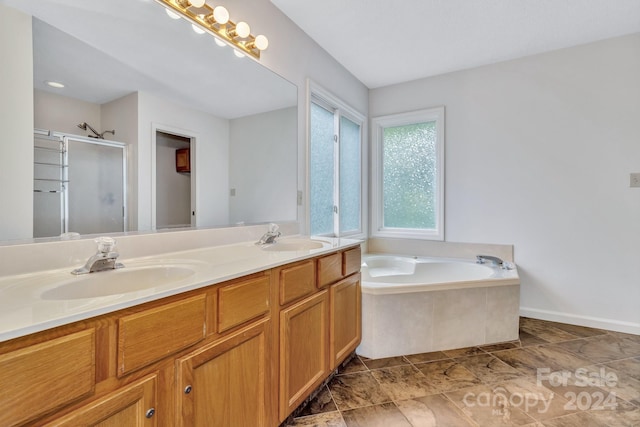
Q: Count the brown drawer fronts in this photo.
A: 6